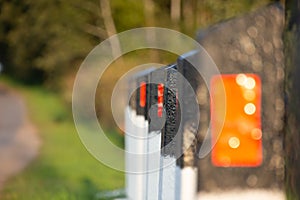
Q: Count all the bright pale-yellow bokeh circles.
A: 4